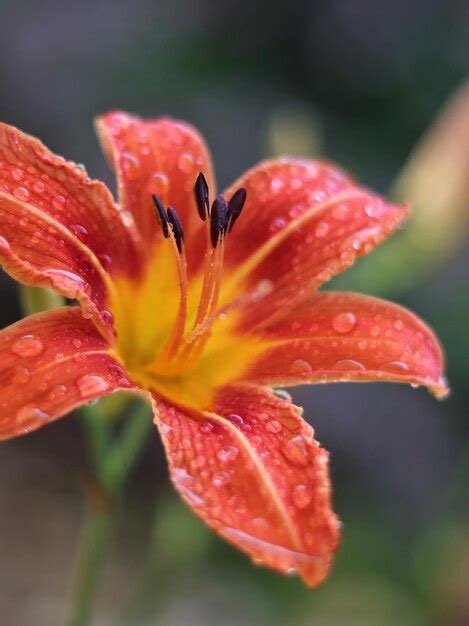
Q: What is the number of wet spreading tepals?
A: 6